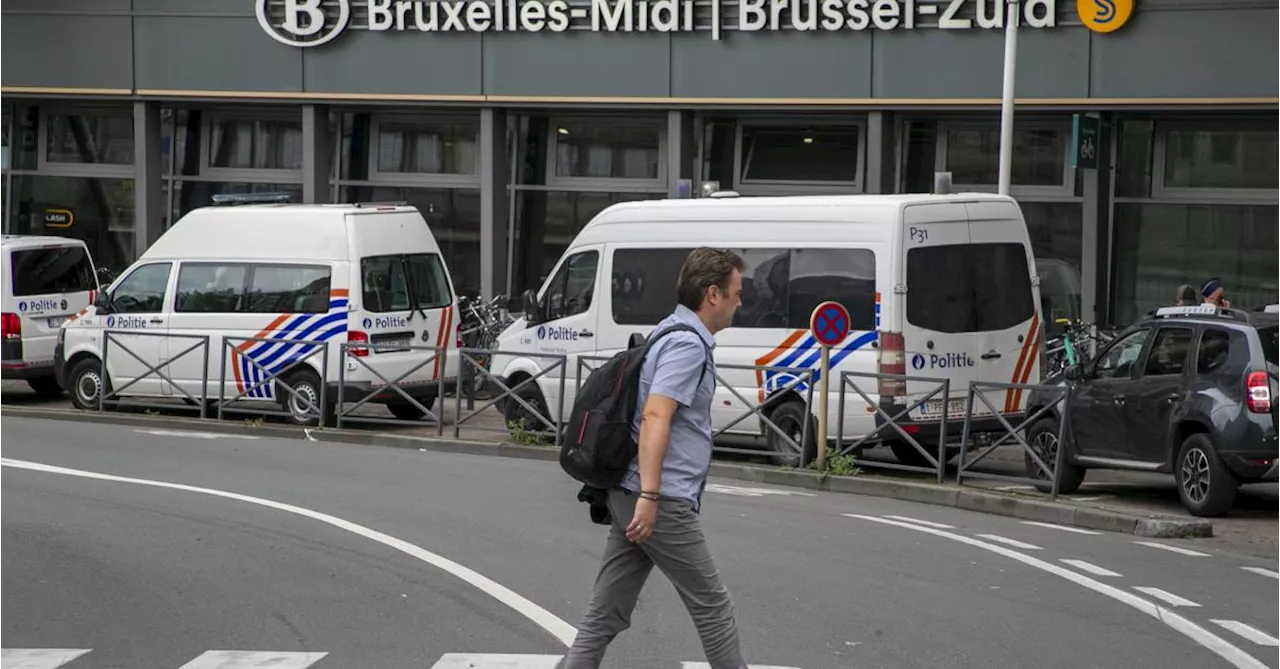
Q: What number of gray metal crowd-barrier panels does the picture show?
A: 8